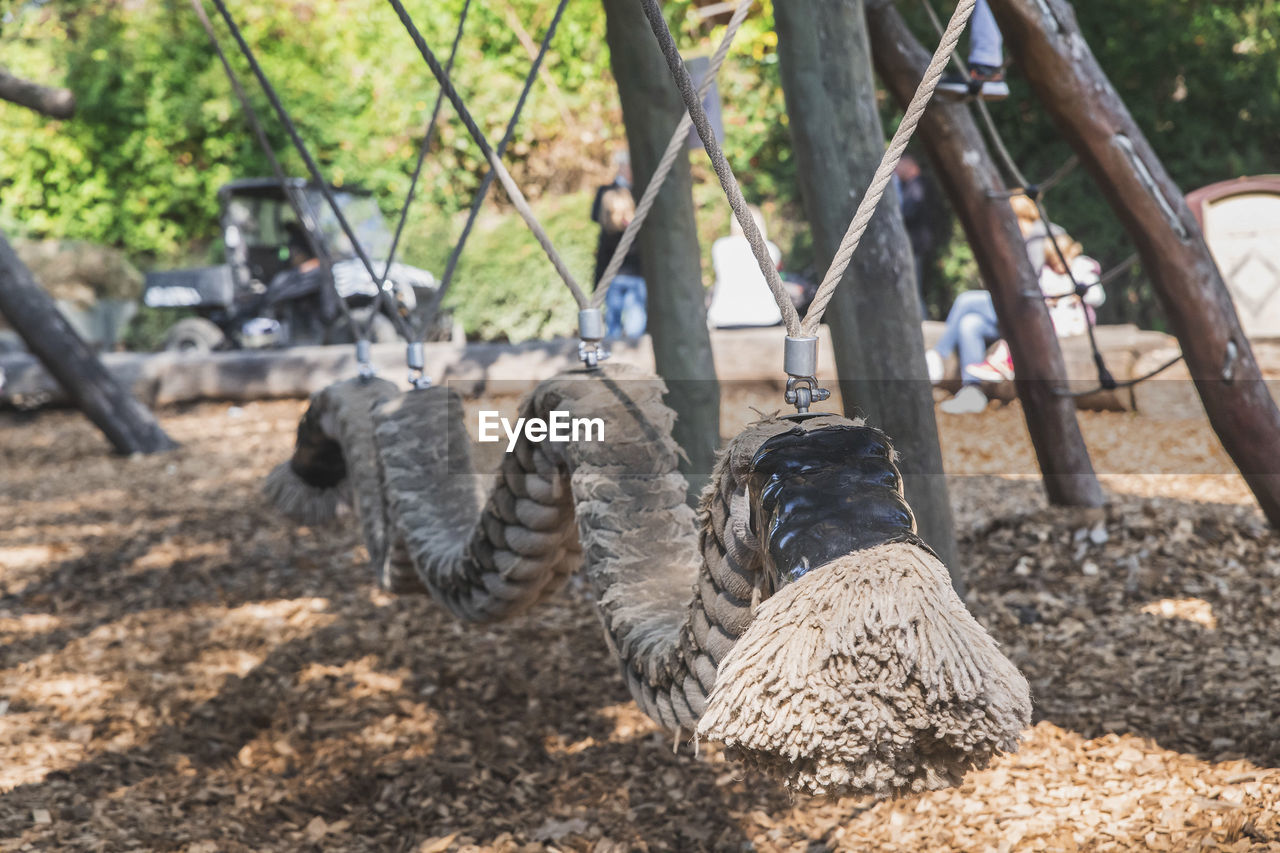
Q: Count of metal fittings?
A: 4